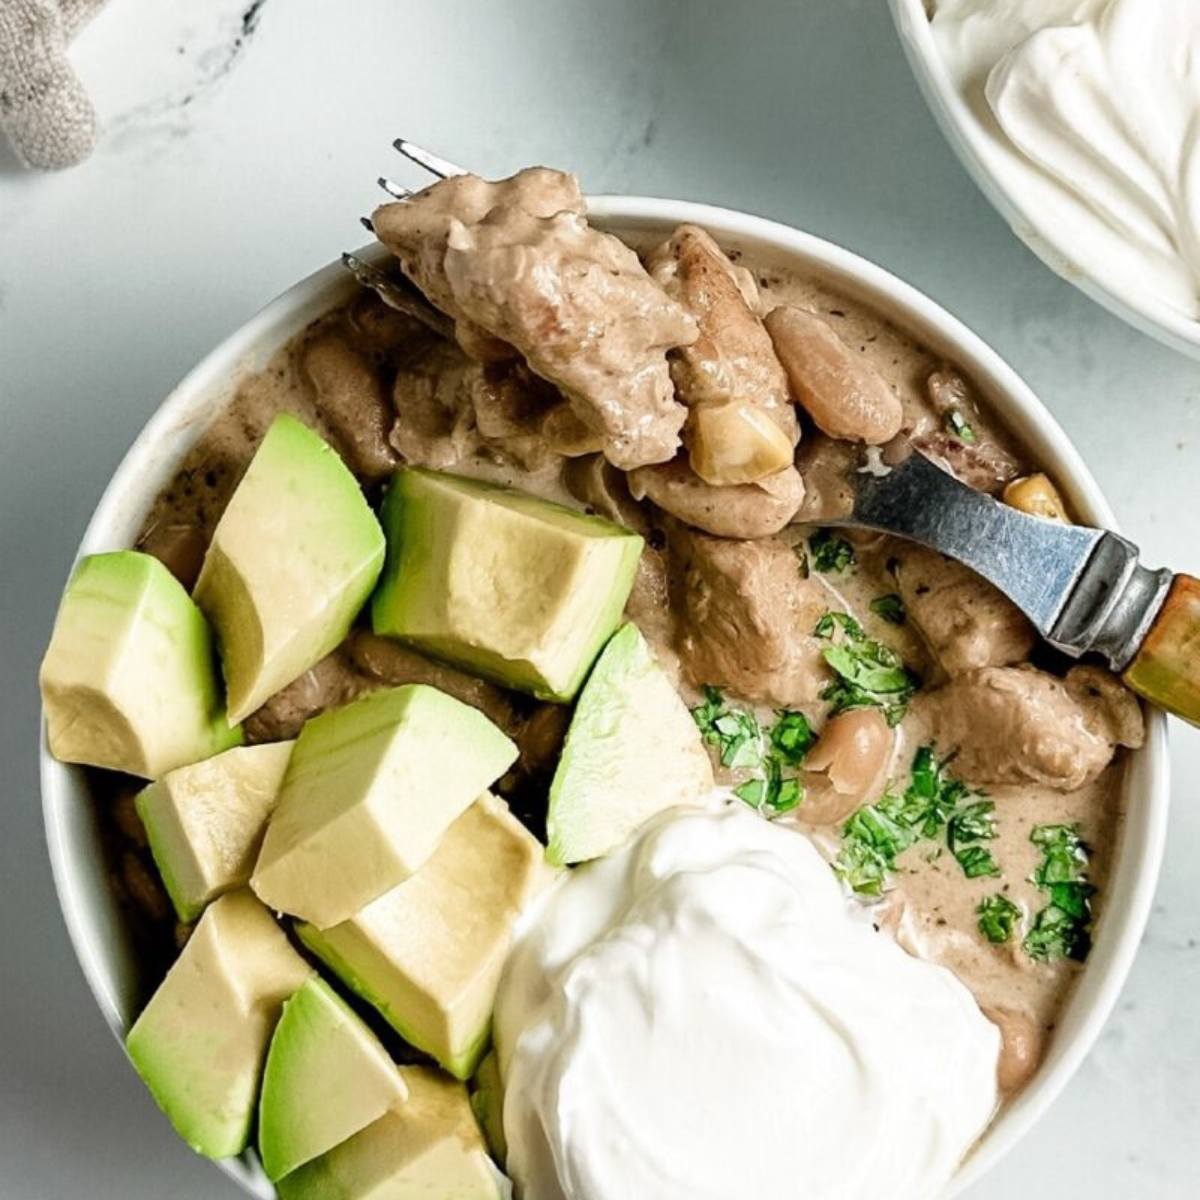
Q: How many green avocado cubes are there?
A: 10